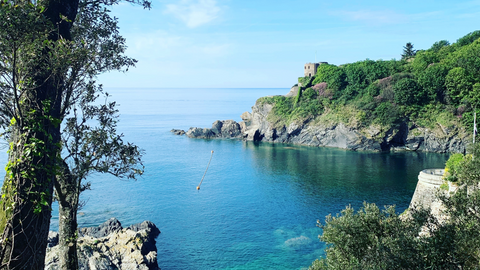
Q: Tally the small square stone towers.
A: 1